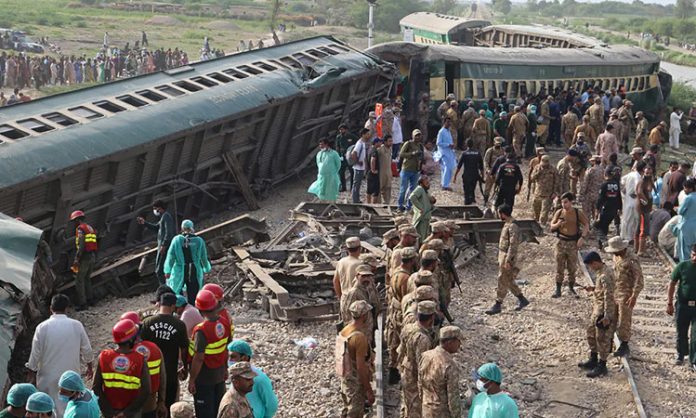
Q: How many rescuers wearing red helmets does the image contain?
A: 5